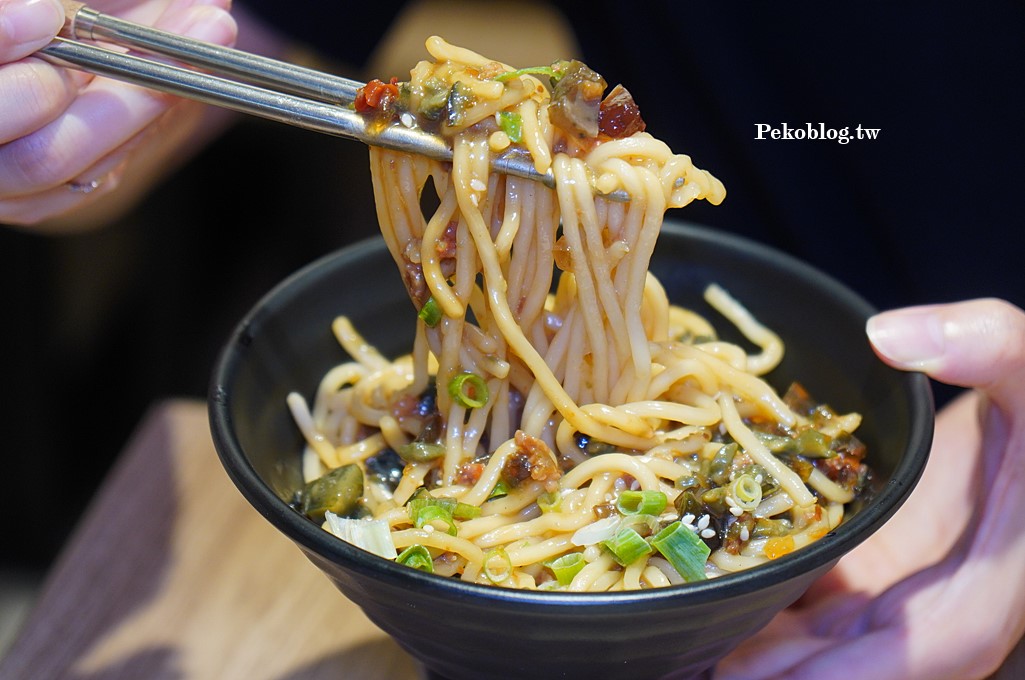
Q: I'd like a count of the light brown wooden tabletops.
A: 1